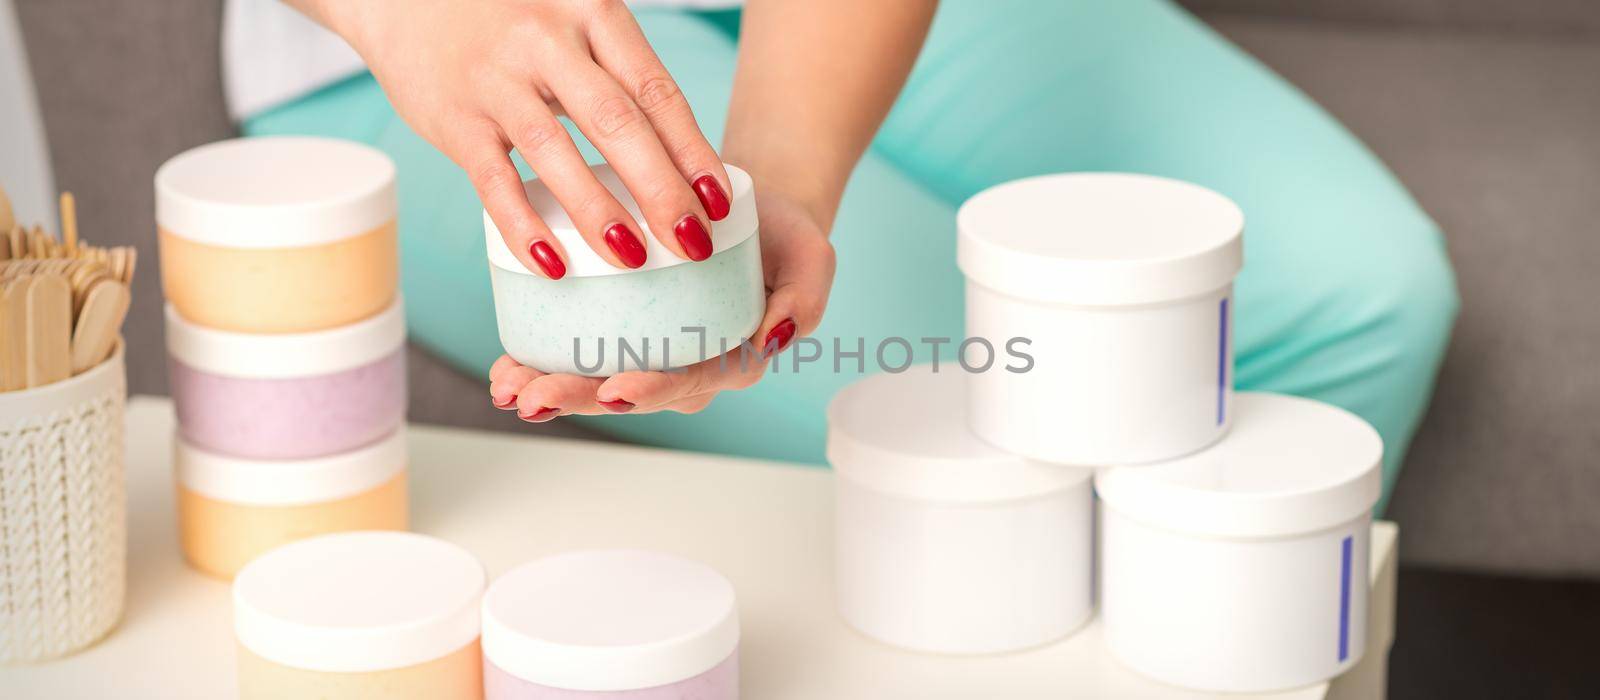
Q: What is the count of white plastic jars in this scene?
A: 3